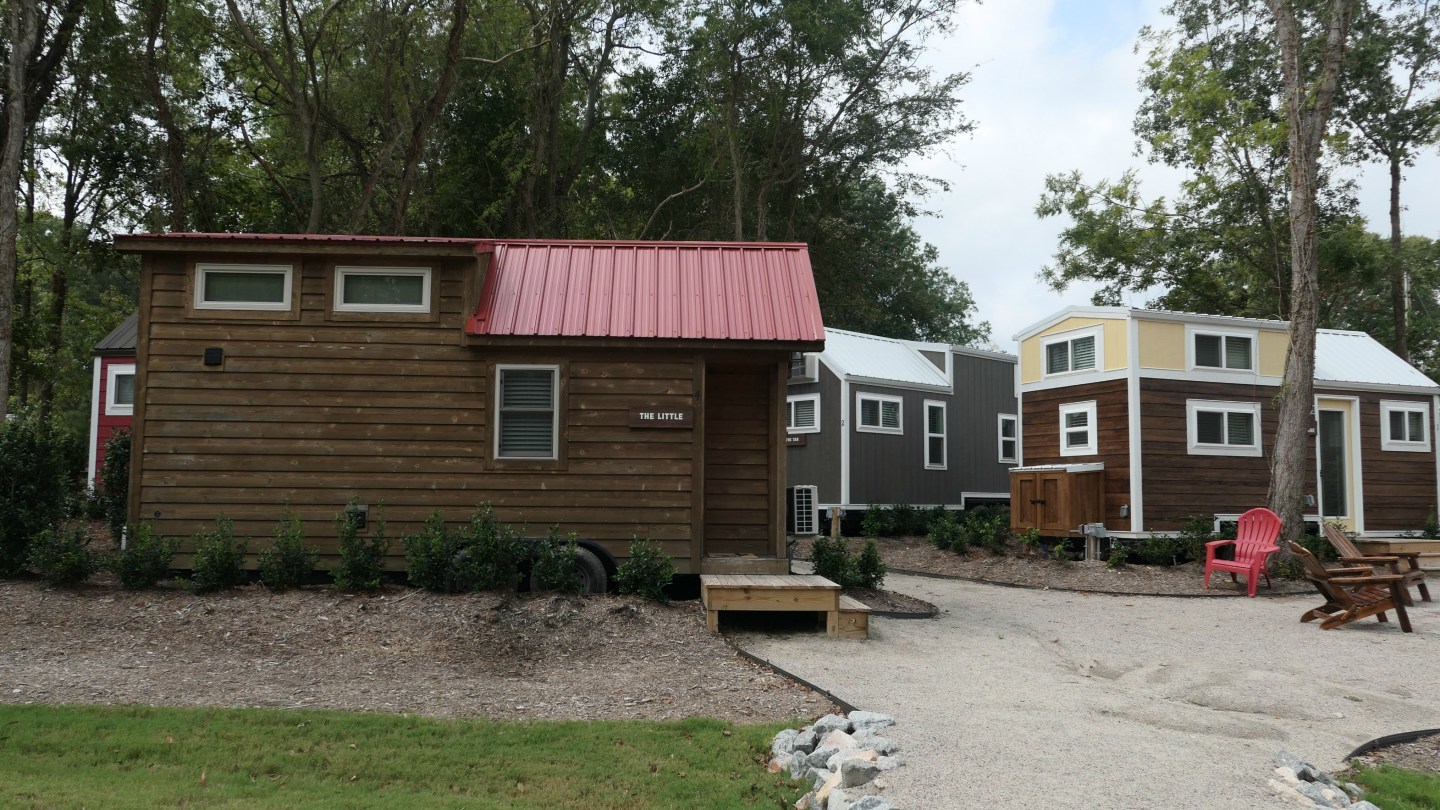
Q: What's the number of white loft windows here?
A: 4